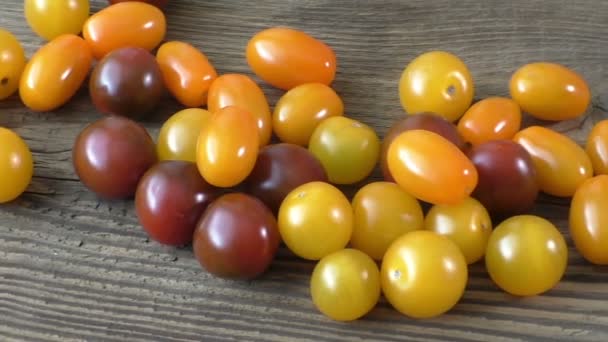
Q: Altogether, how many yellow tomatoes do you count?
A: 12